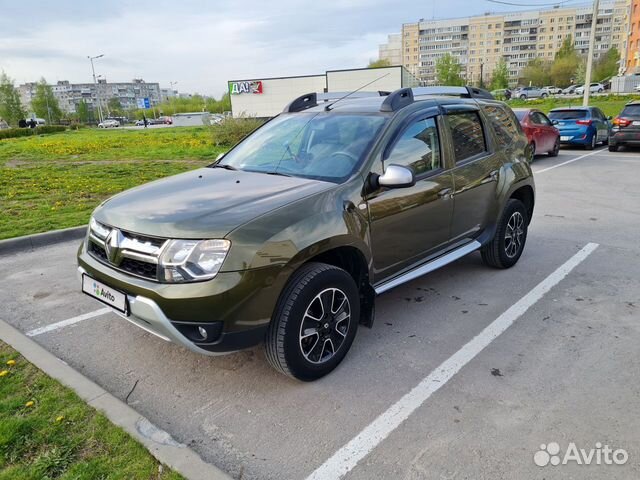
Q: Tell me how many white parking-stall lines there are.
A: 3